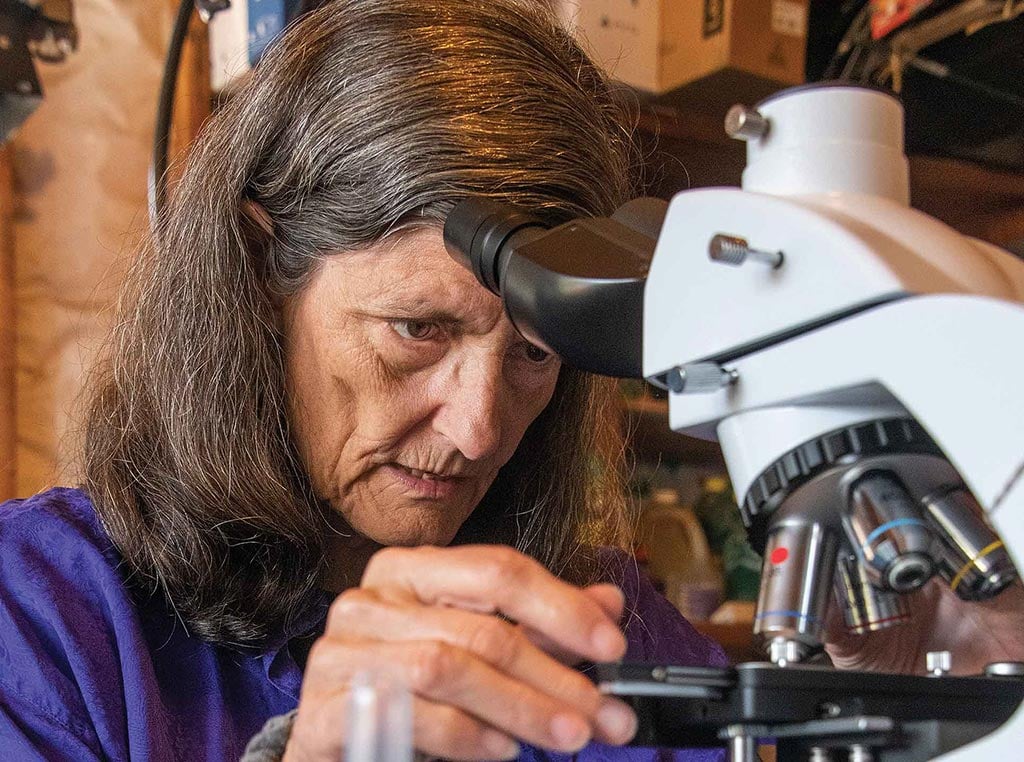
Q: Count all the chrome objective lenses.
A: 4